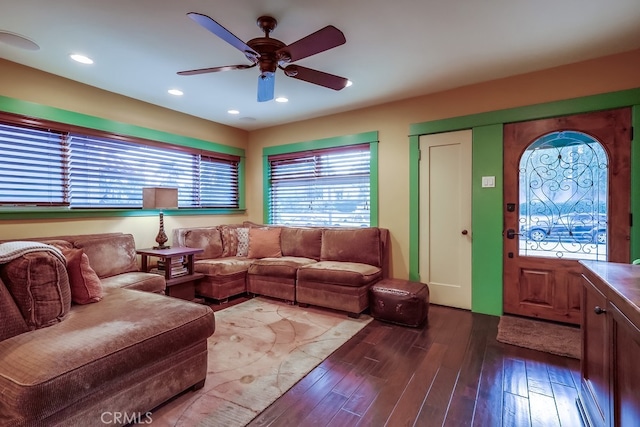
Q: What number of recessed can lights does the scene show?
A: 5